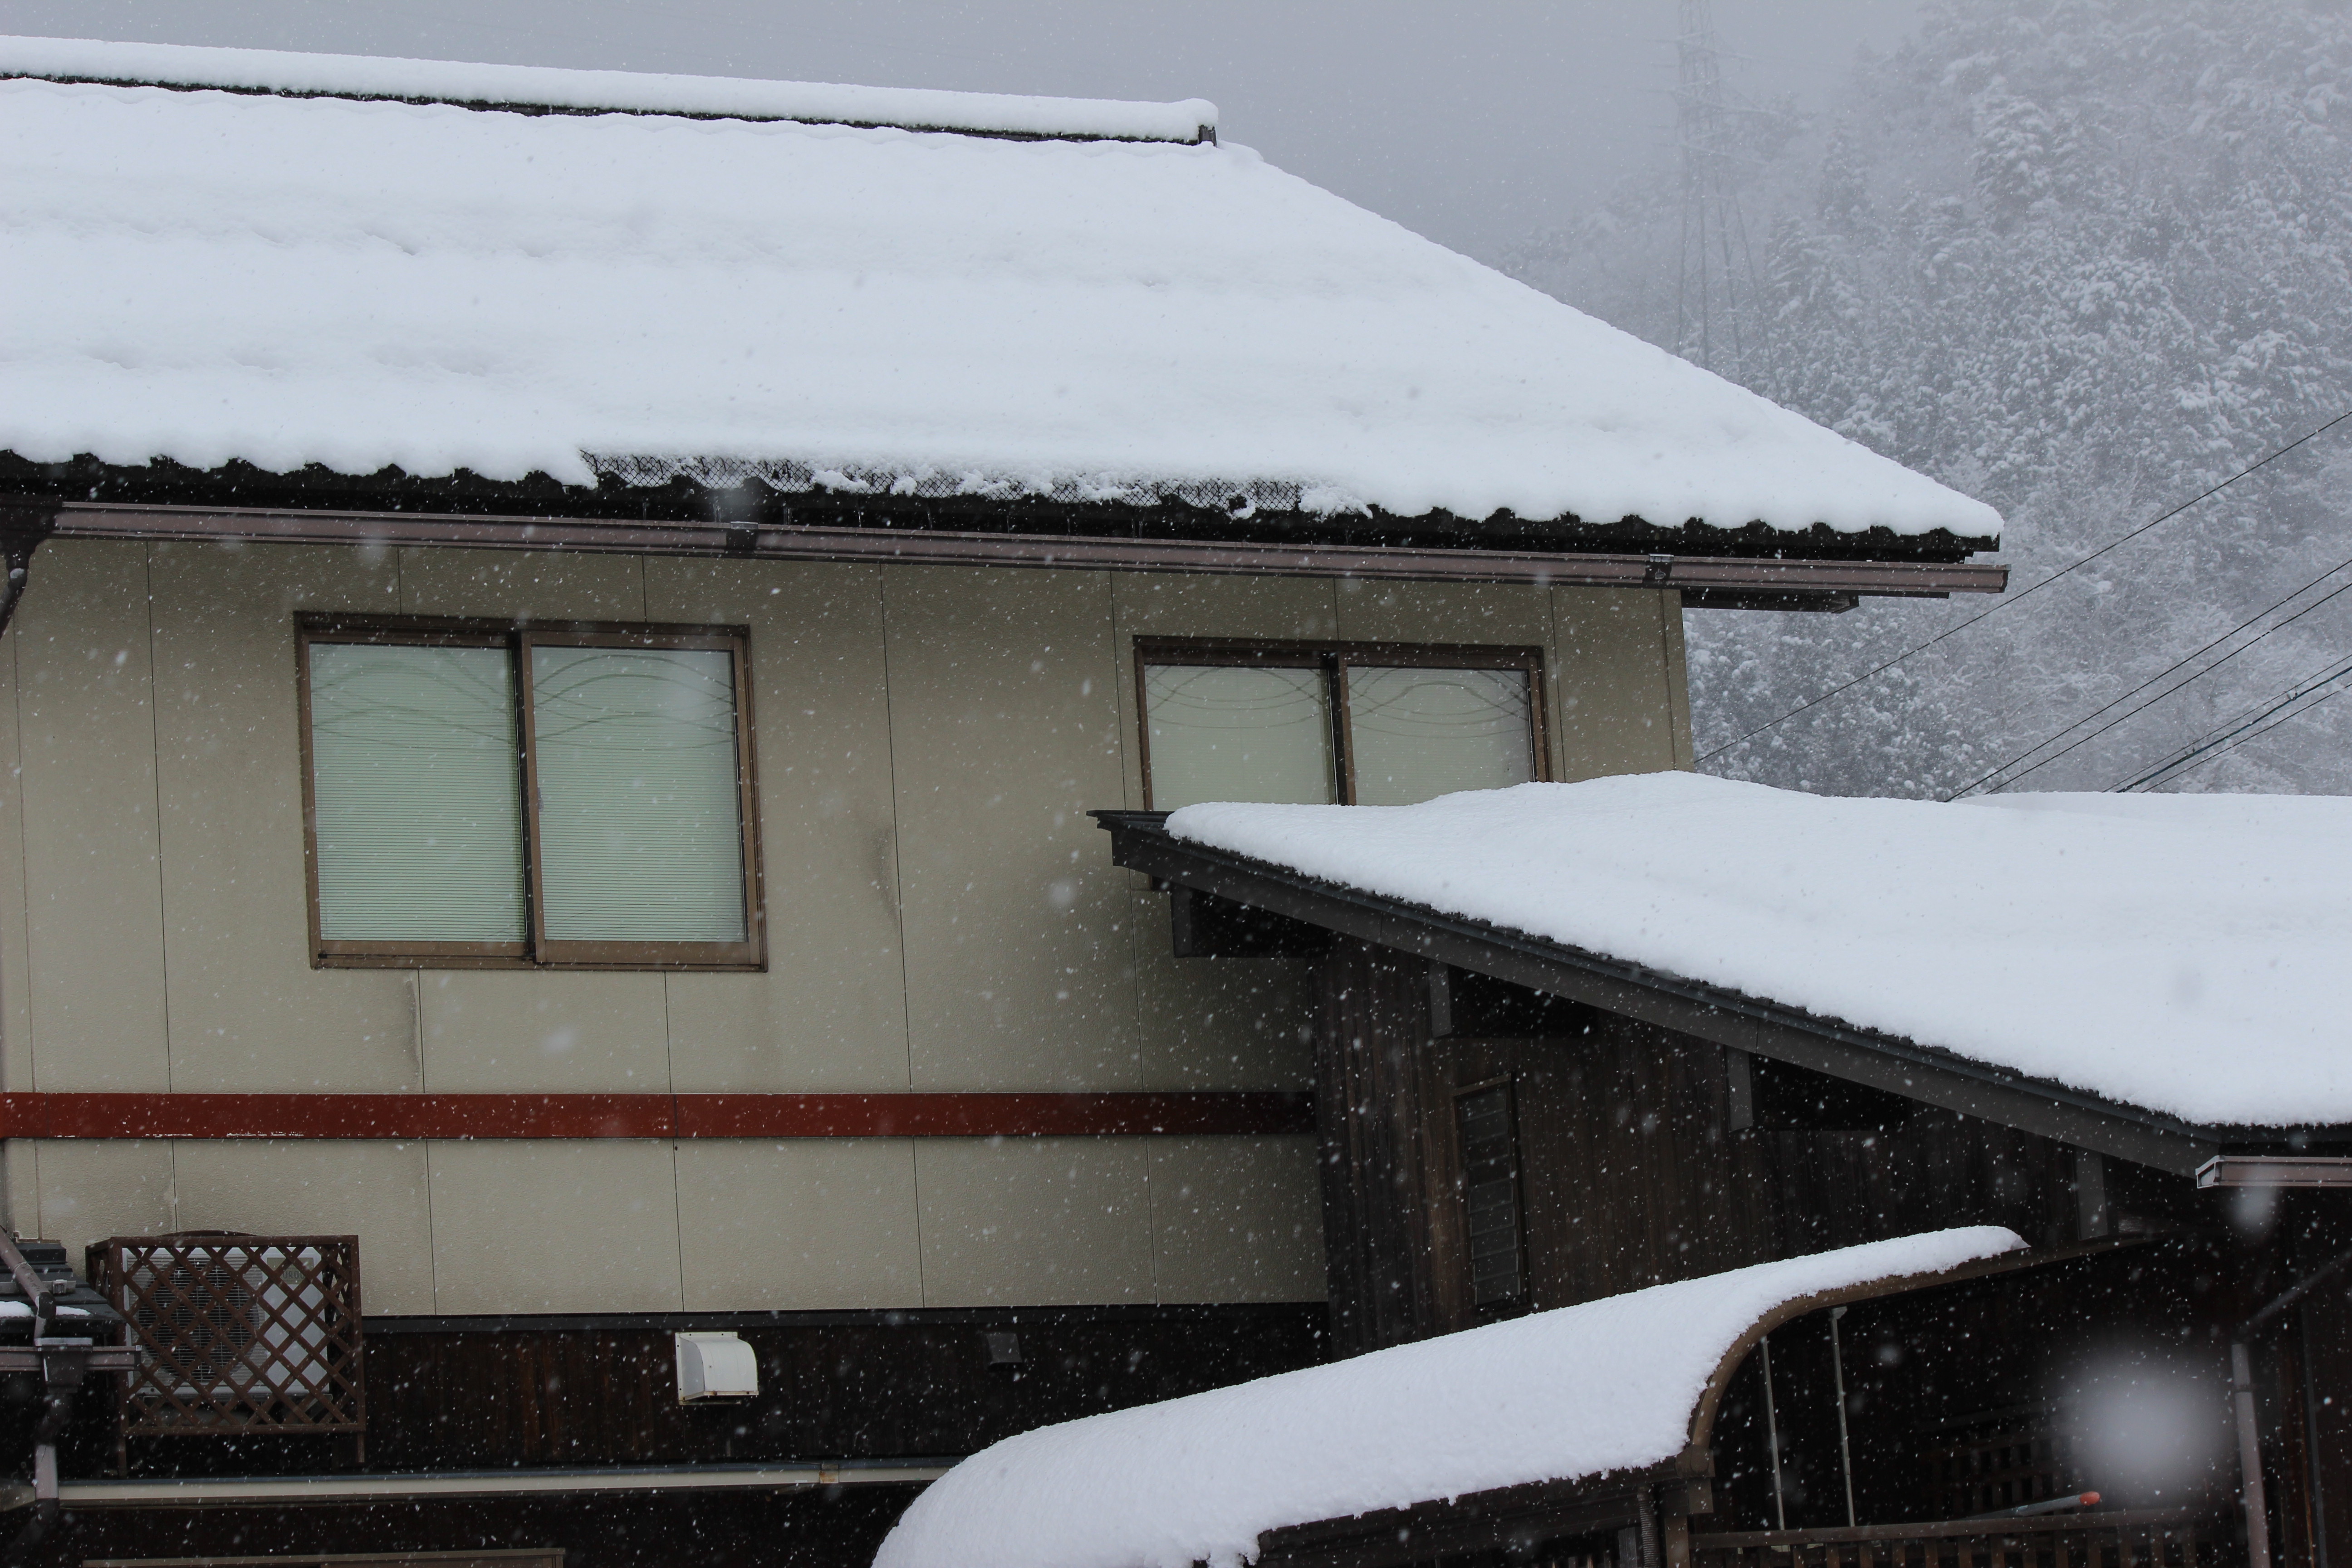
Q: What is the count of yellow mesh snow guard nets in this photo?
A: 0